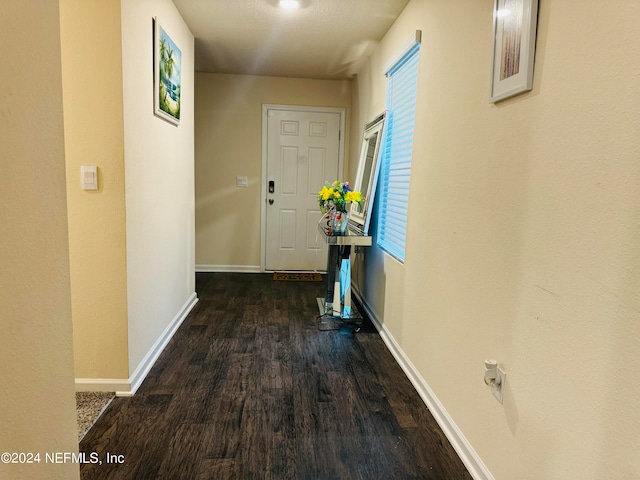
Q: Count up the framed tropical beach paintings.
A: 1